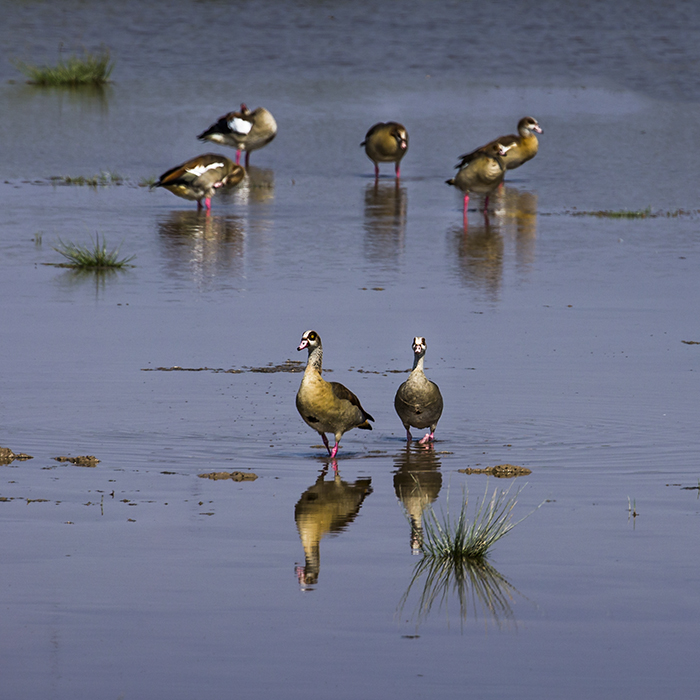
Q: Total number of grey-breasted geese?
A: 1